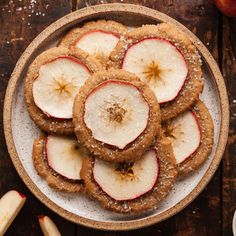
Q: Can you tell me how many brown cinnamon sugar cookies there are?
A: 7